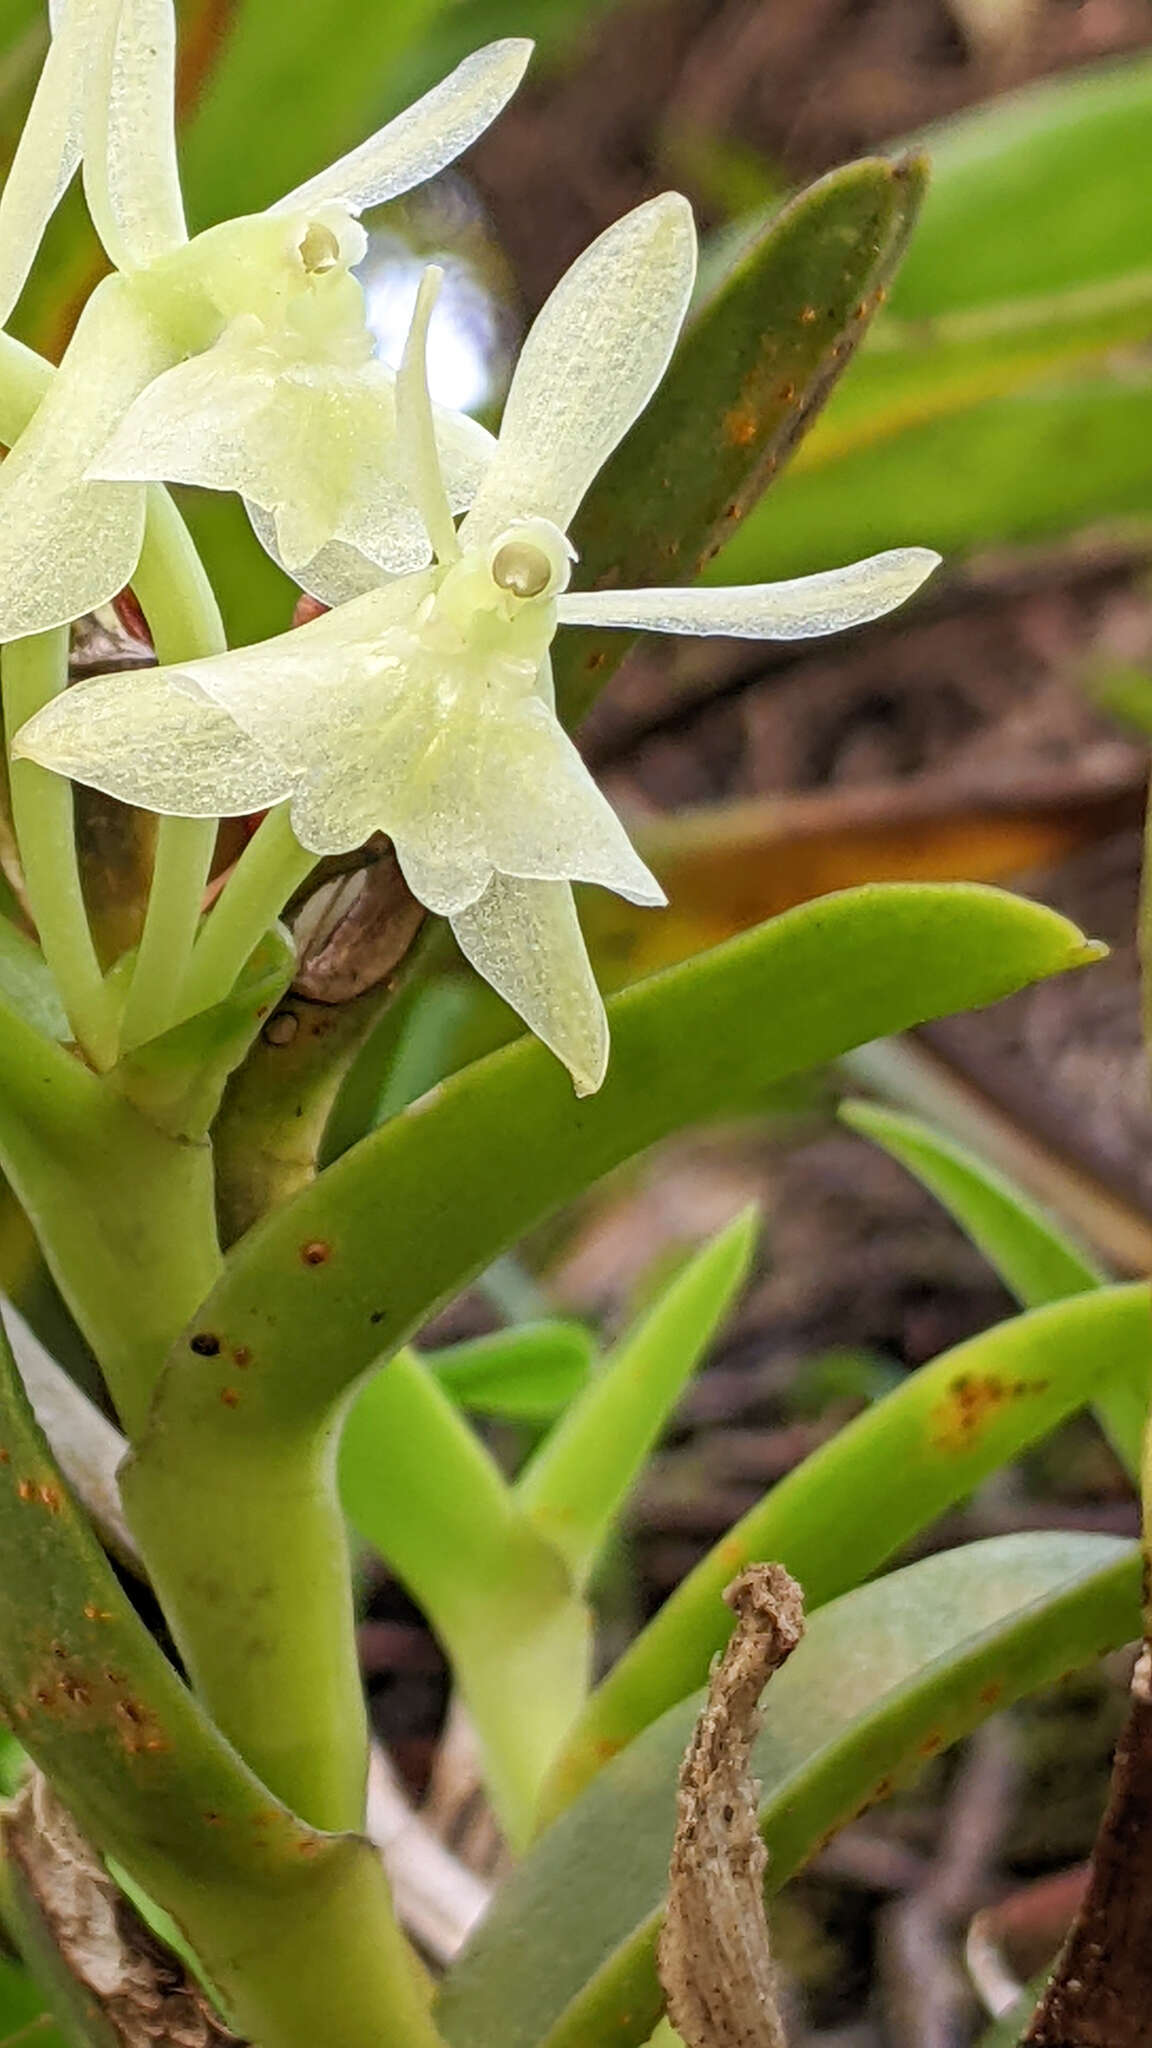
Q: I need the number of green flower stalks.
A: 3